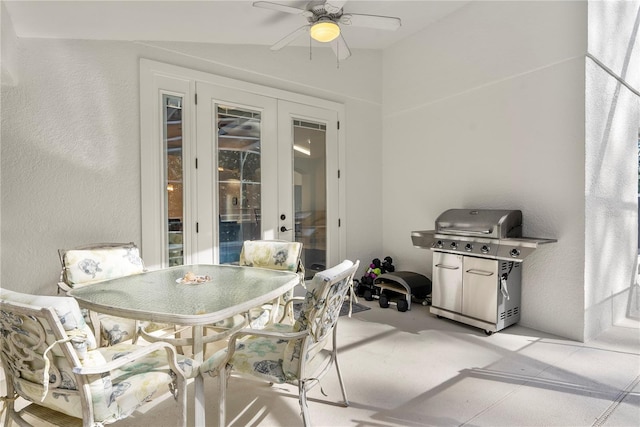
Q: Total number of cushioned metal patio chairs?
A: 4